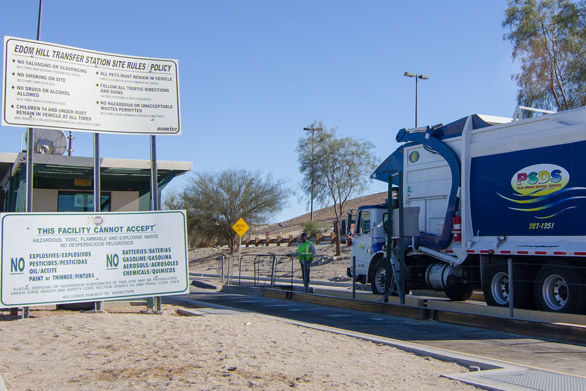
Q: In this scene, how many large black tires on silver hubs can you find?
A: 3